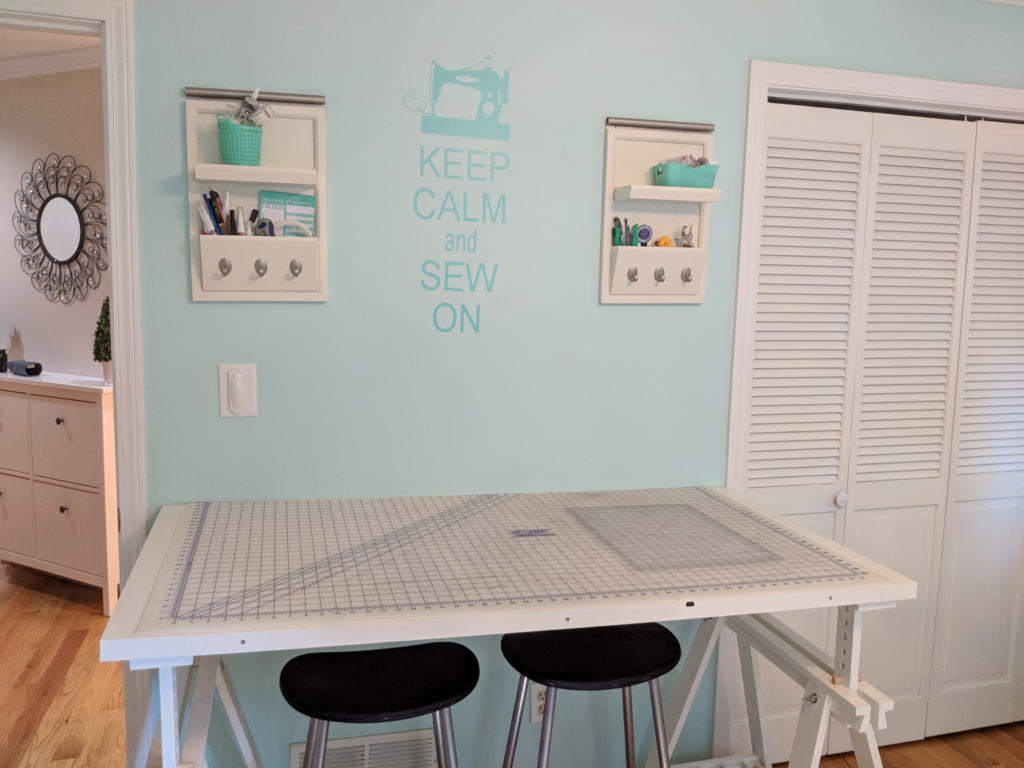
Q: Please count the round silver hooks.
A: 6